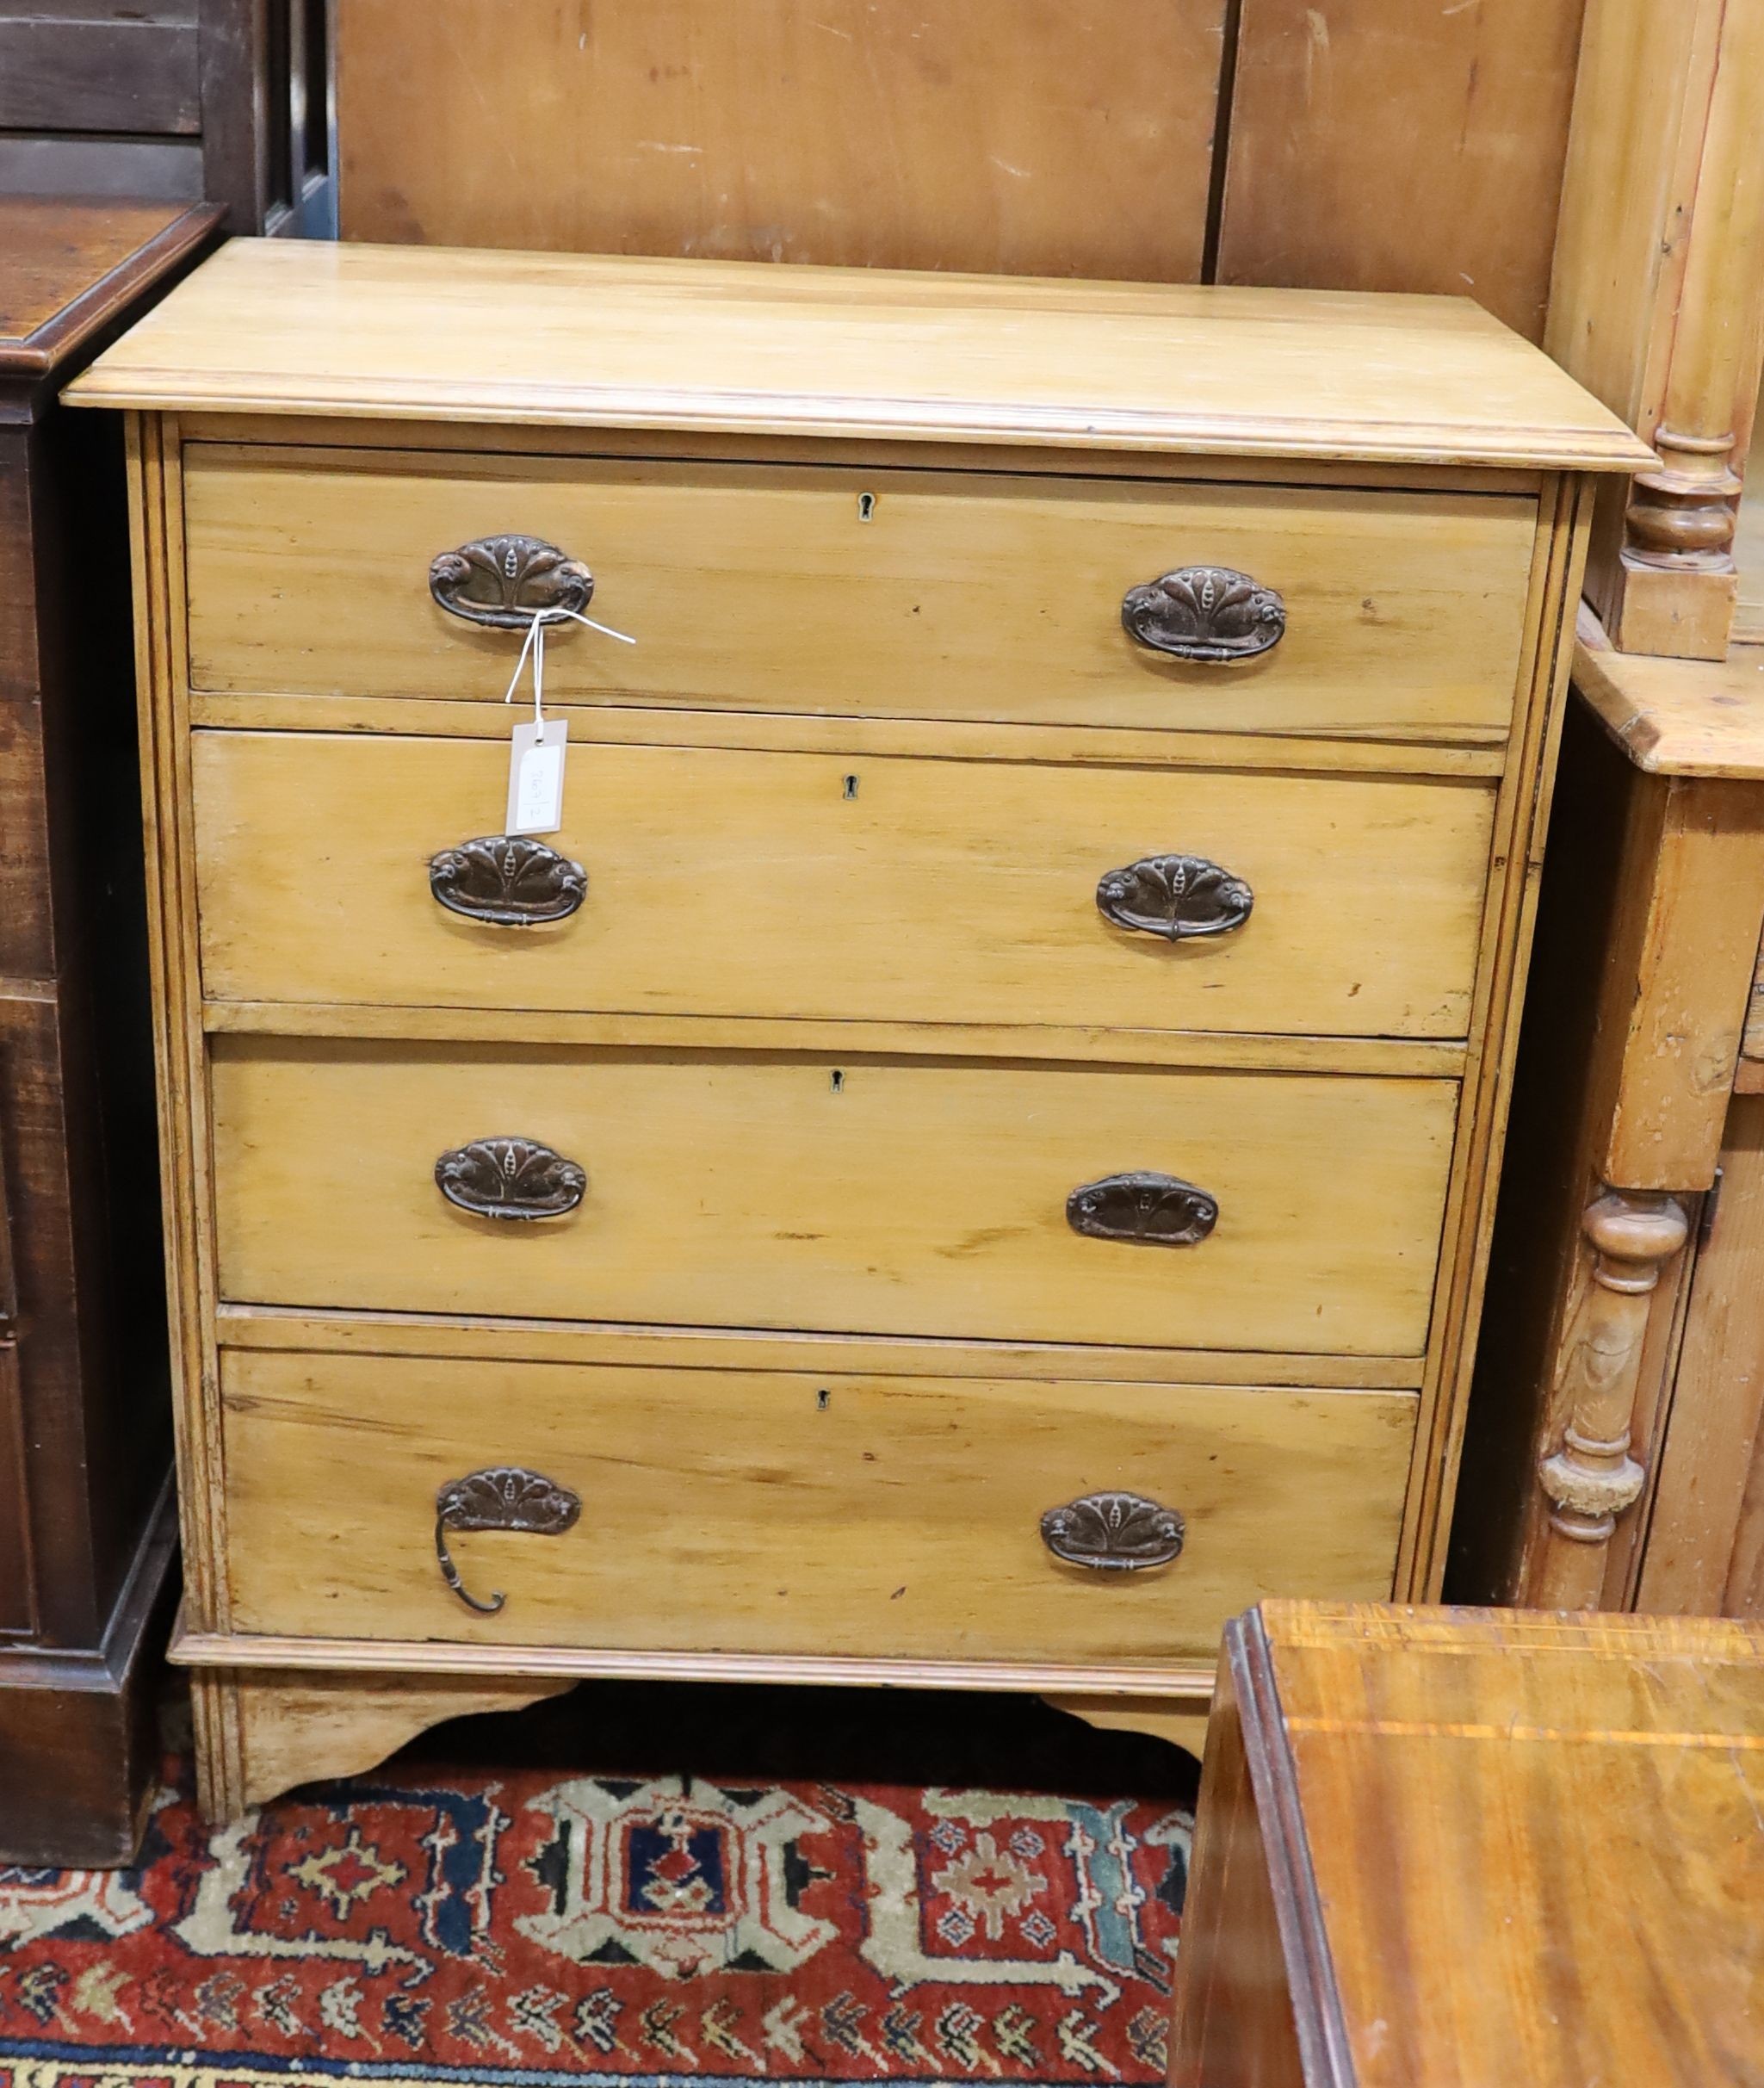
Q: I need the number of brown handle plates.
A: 8